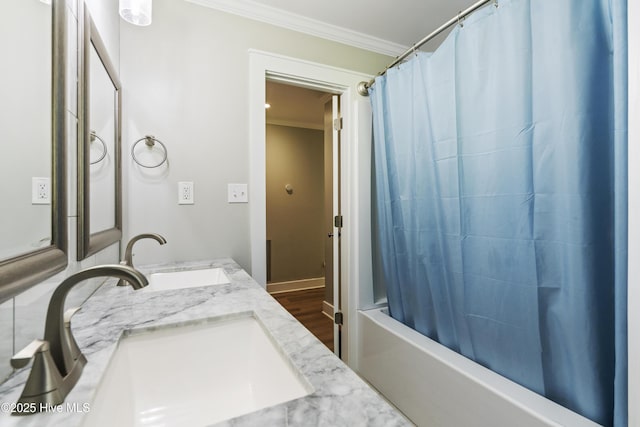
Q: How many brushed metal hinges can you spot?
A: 3